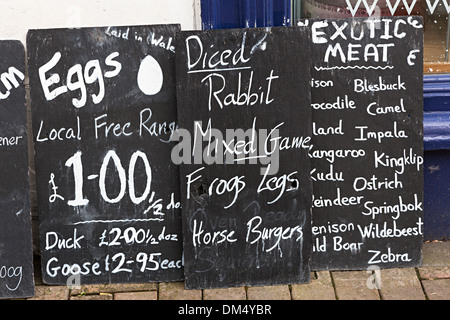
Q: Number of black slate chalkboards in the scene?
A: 4